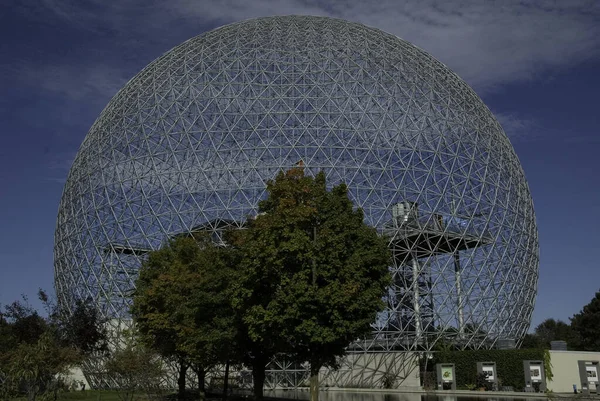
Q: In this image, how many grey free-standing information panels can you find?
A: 4